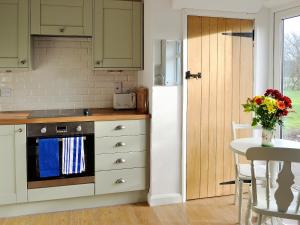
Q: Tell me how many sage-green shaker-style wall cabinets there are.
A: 3